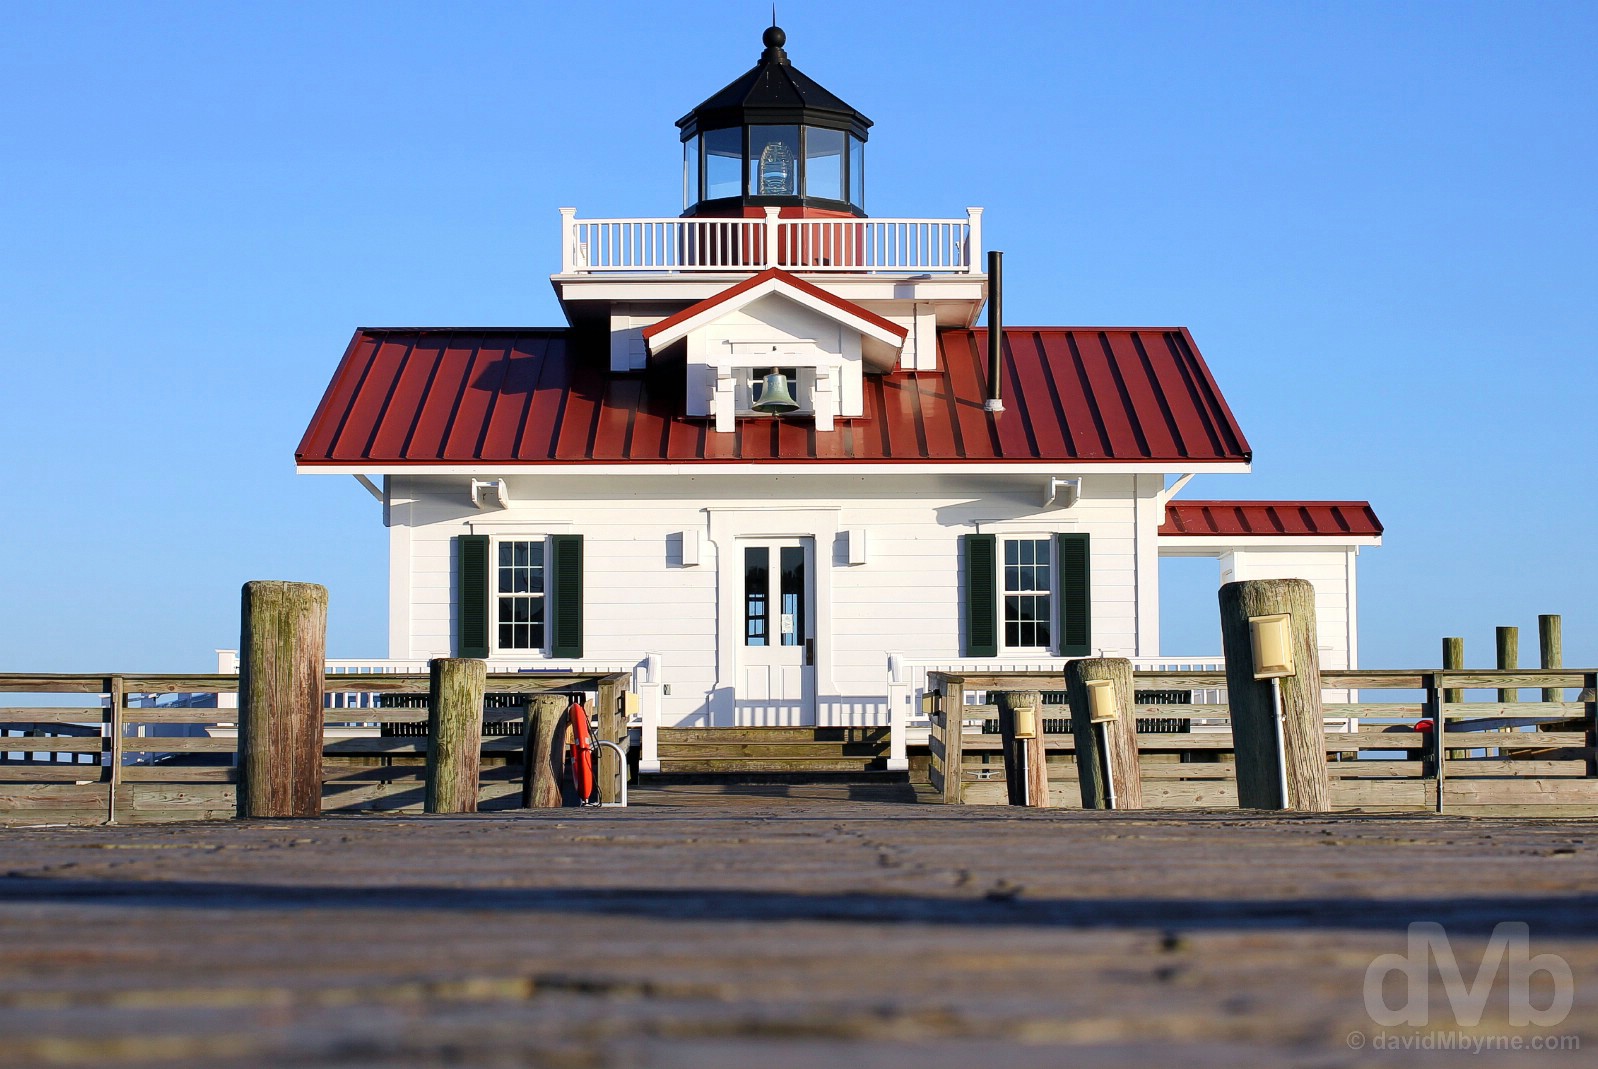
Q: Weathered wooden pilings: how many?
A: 9